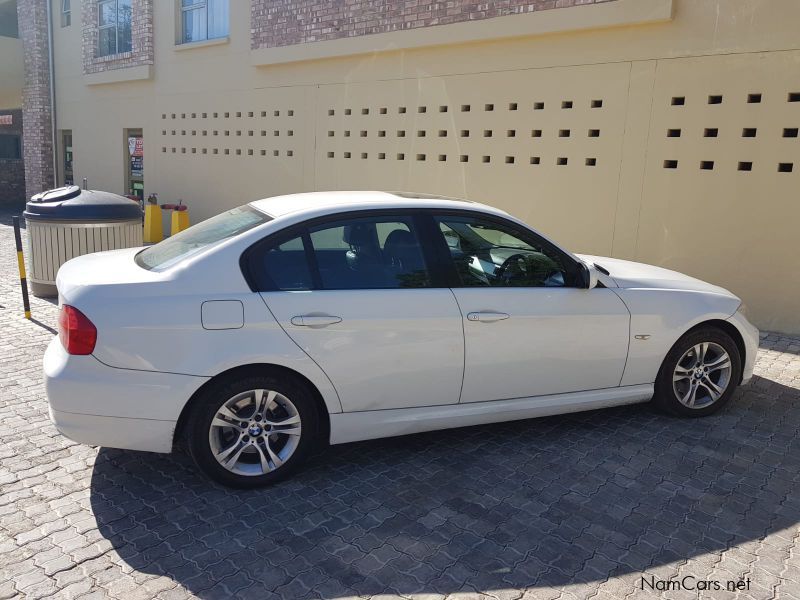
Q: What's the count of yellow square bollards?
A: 2